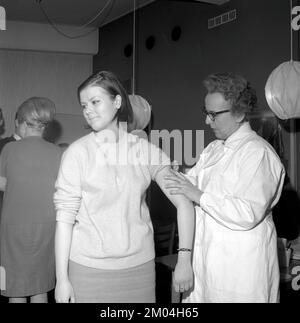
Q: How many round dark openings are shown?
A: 3